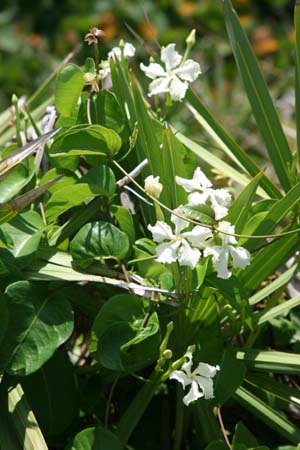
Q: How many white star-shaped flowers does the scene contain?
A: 5